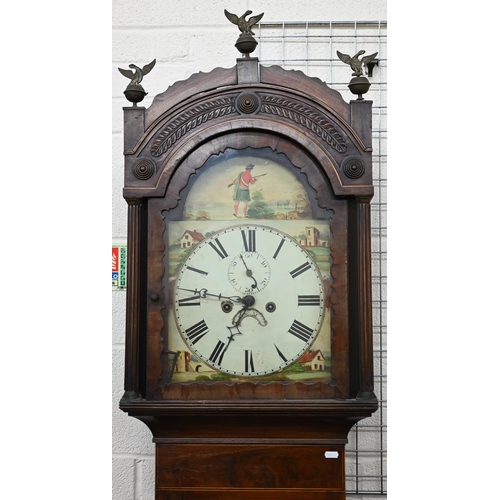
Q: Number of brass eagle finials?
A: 3